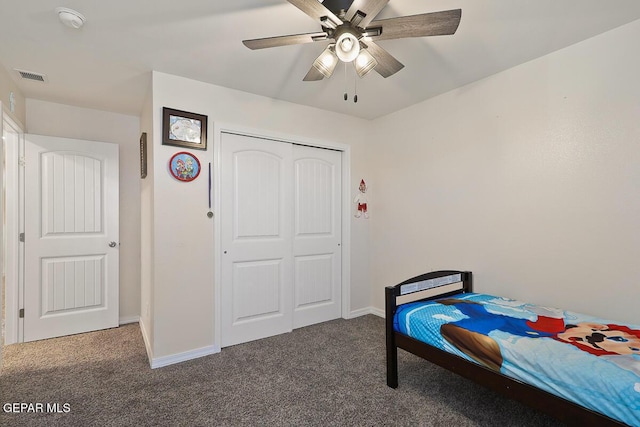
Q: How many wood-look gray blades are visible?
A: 6